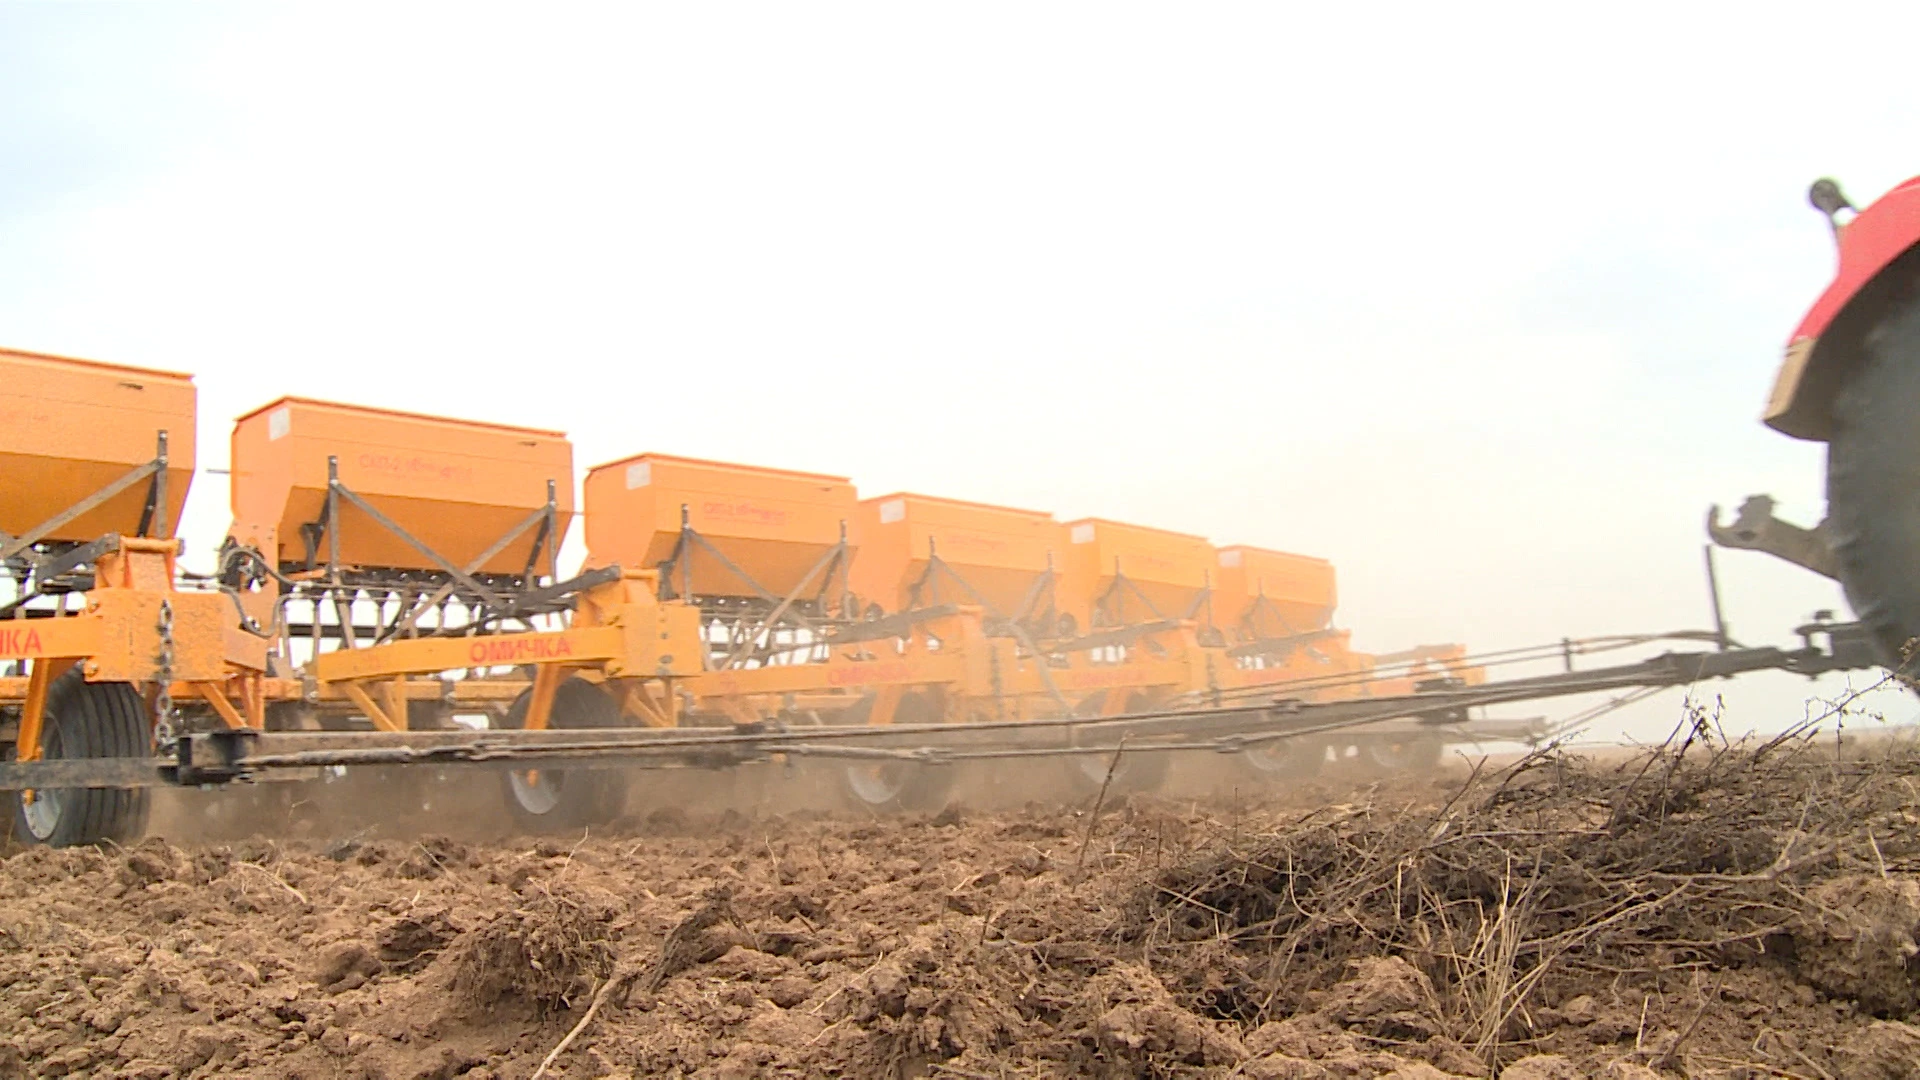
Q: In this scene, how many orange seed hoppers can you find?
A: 6